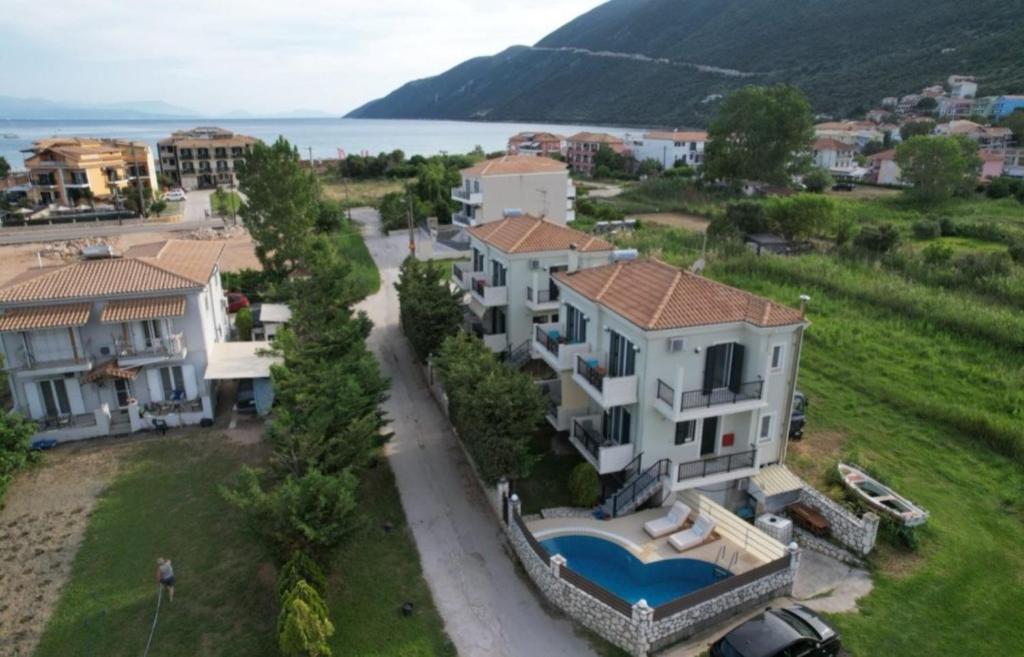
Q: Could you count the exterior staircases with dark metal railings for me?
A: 2